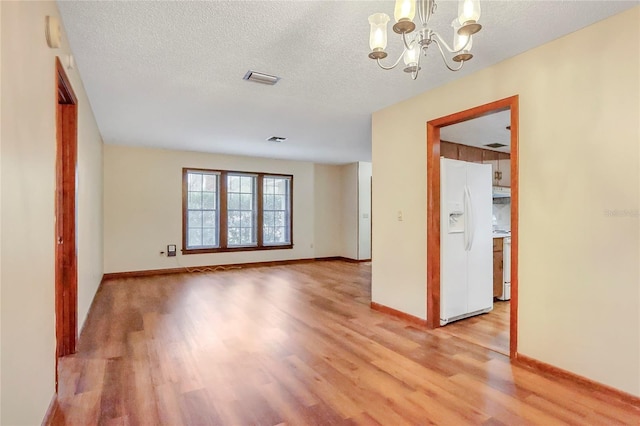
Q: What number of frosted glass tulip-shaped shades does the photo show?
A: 5